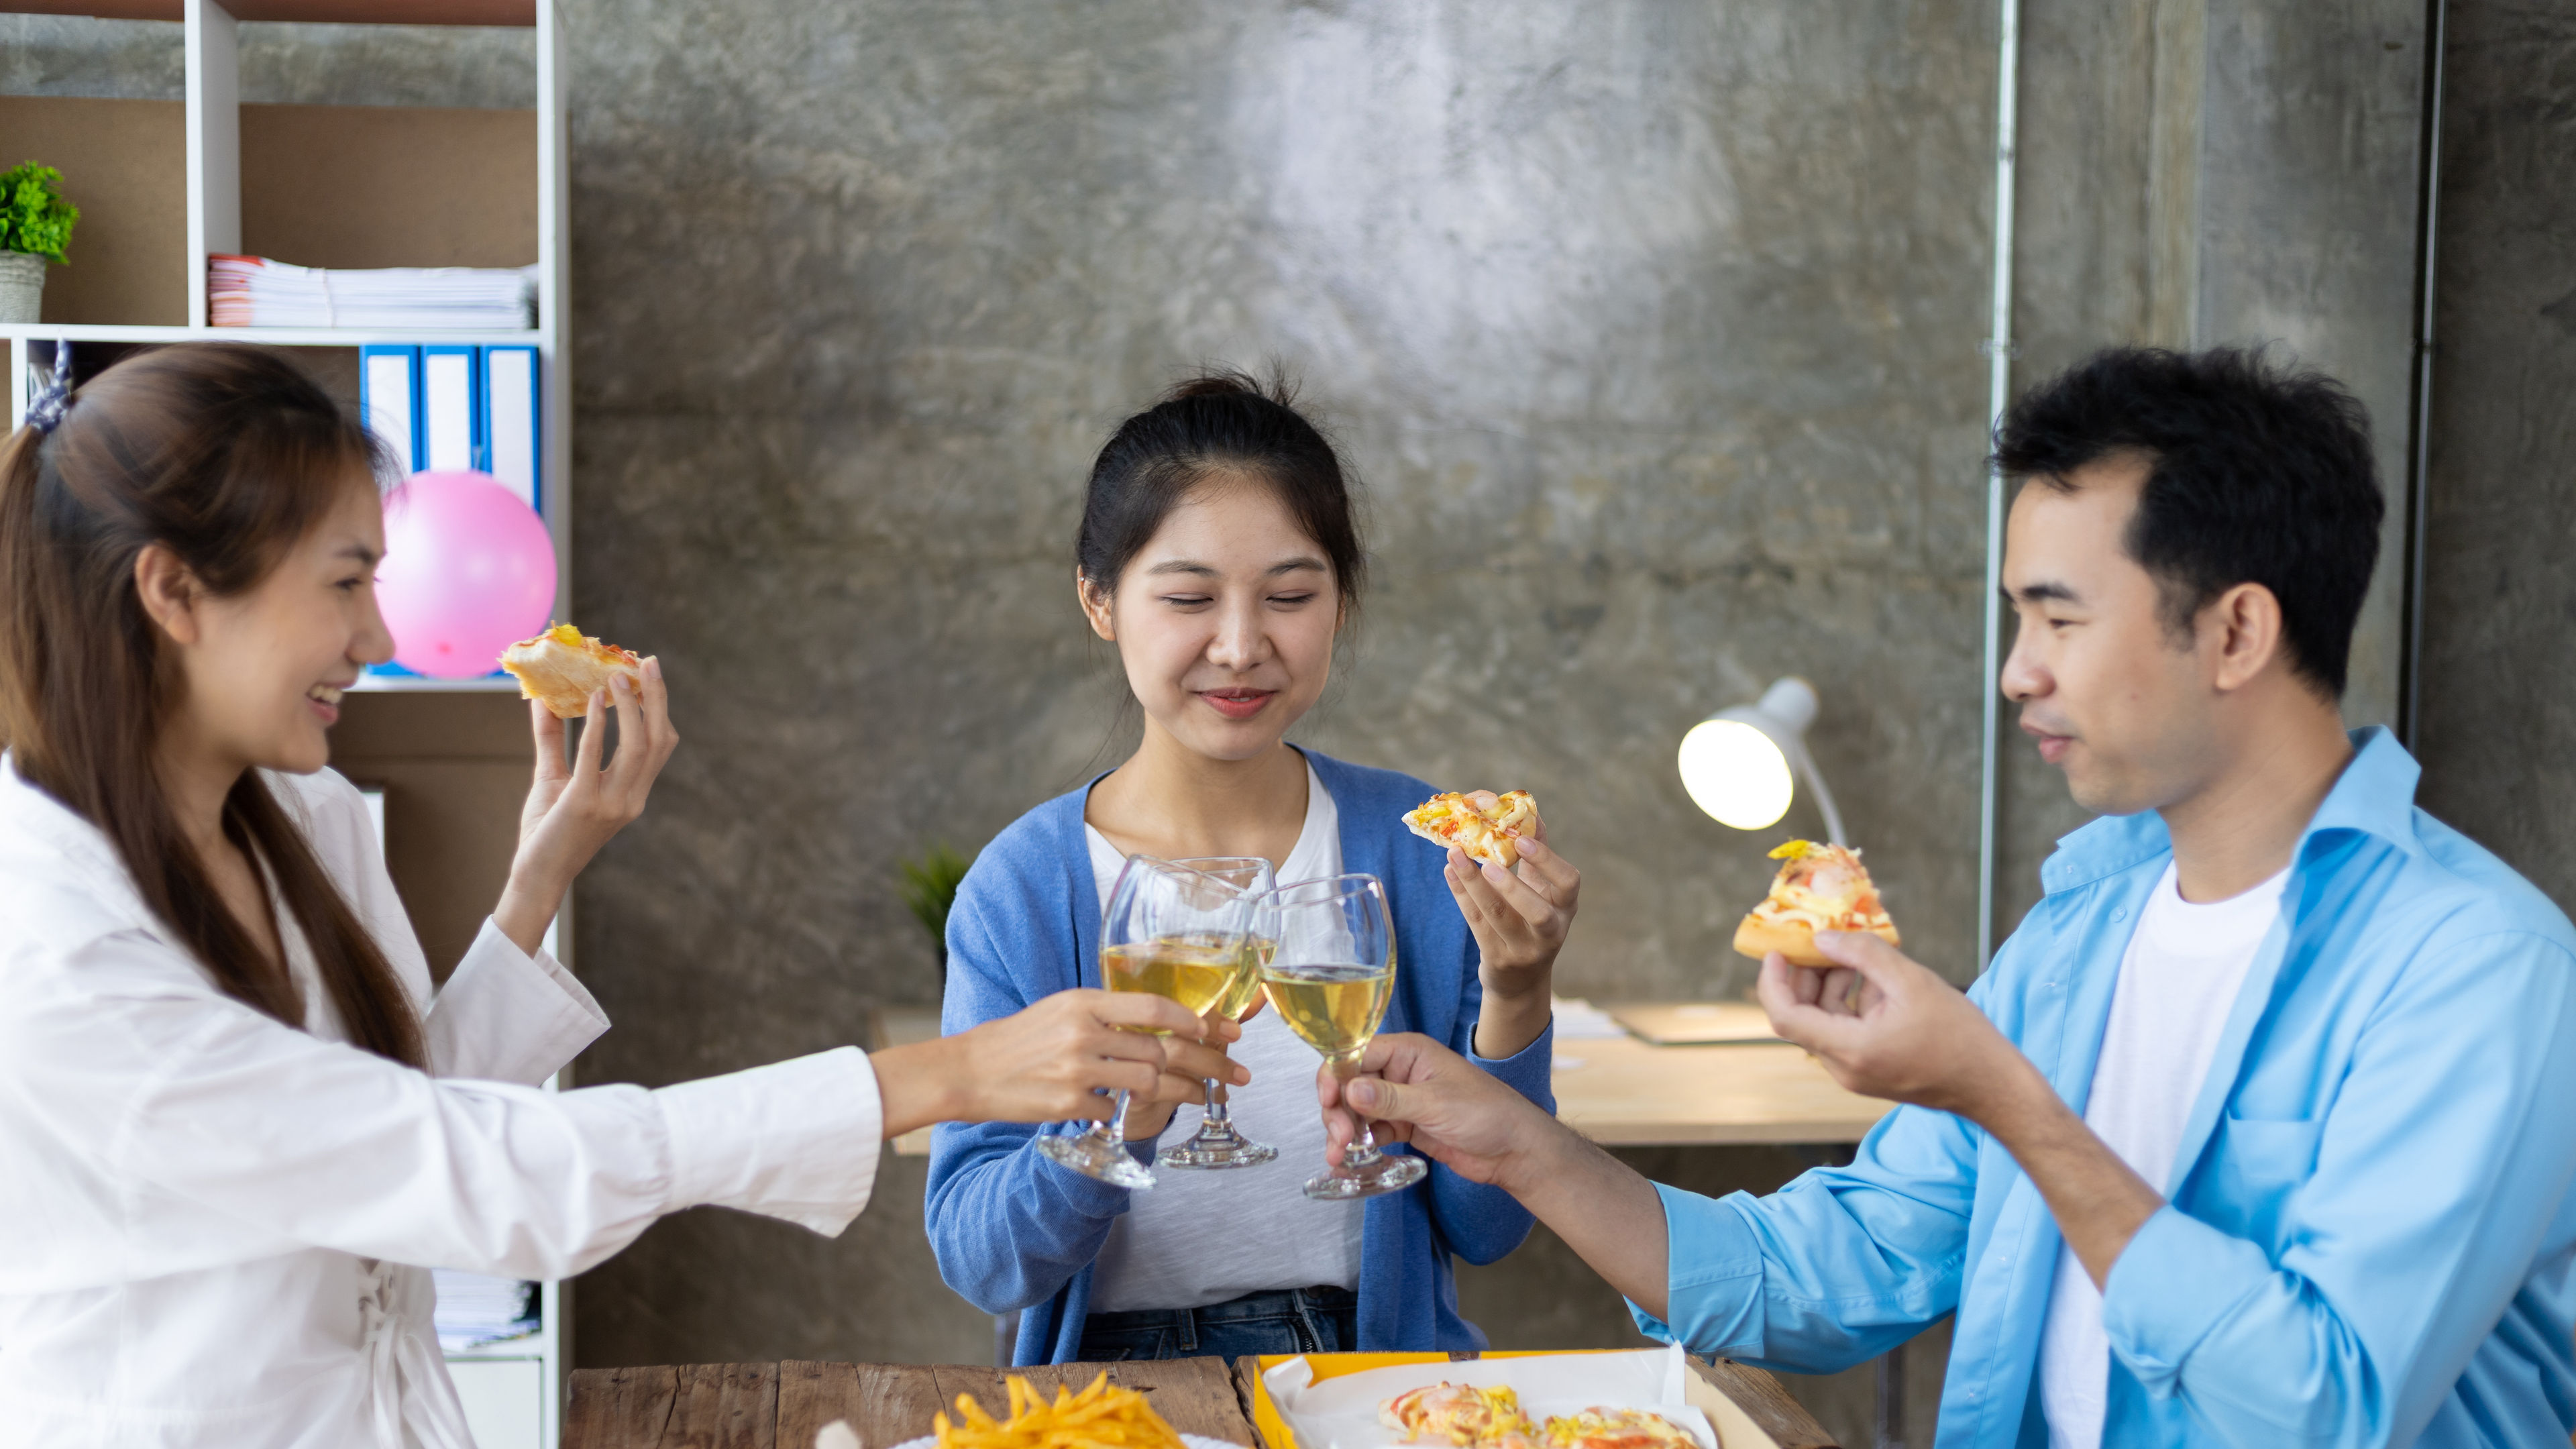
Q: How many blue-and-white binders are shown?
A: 3